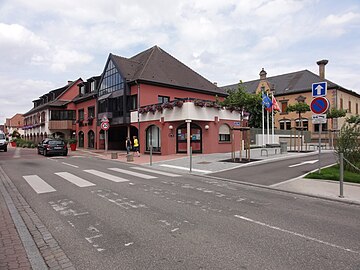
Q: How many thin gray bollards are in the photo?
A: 3